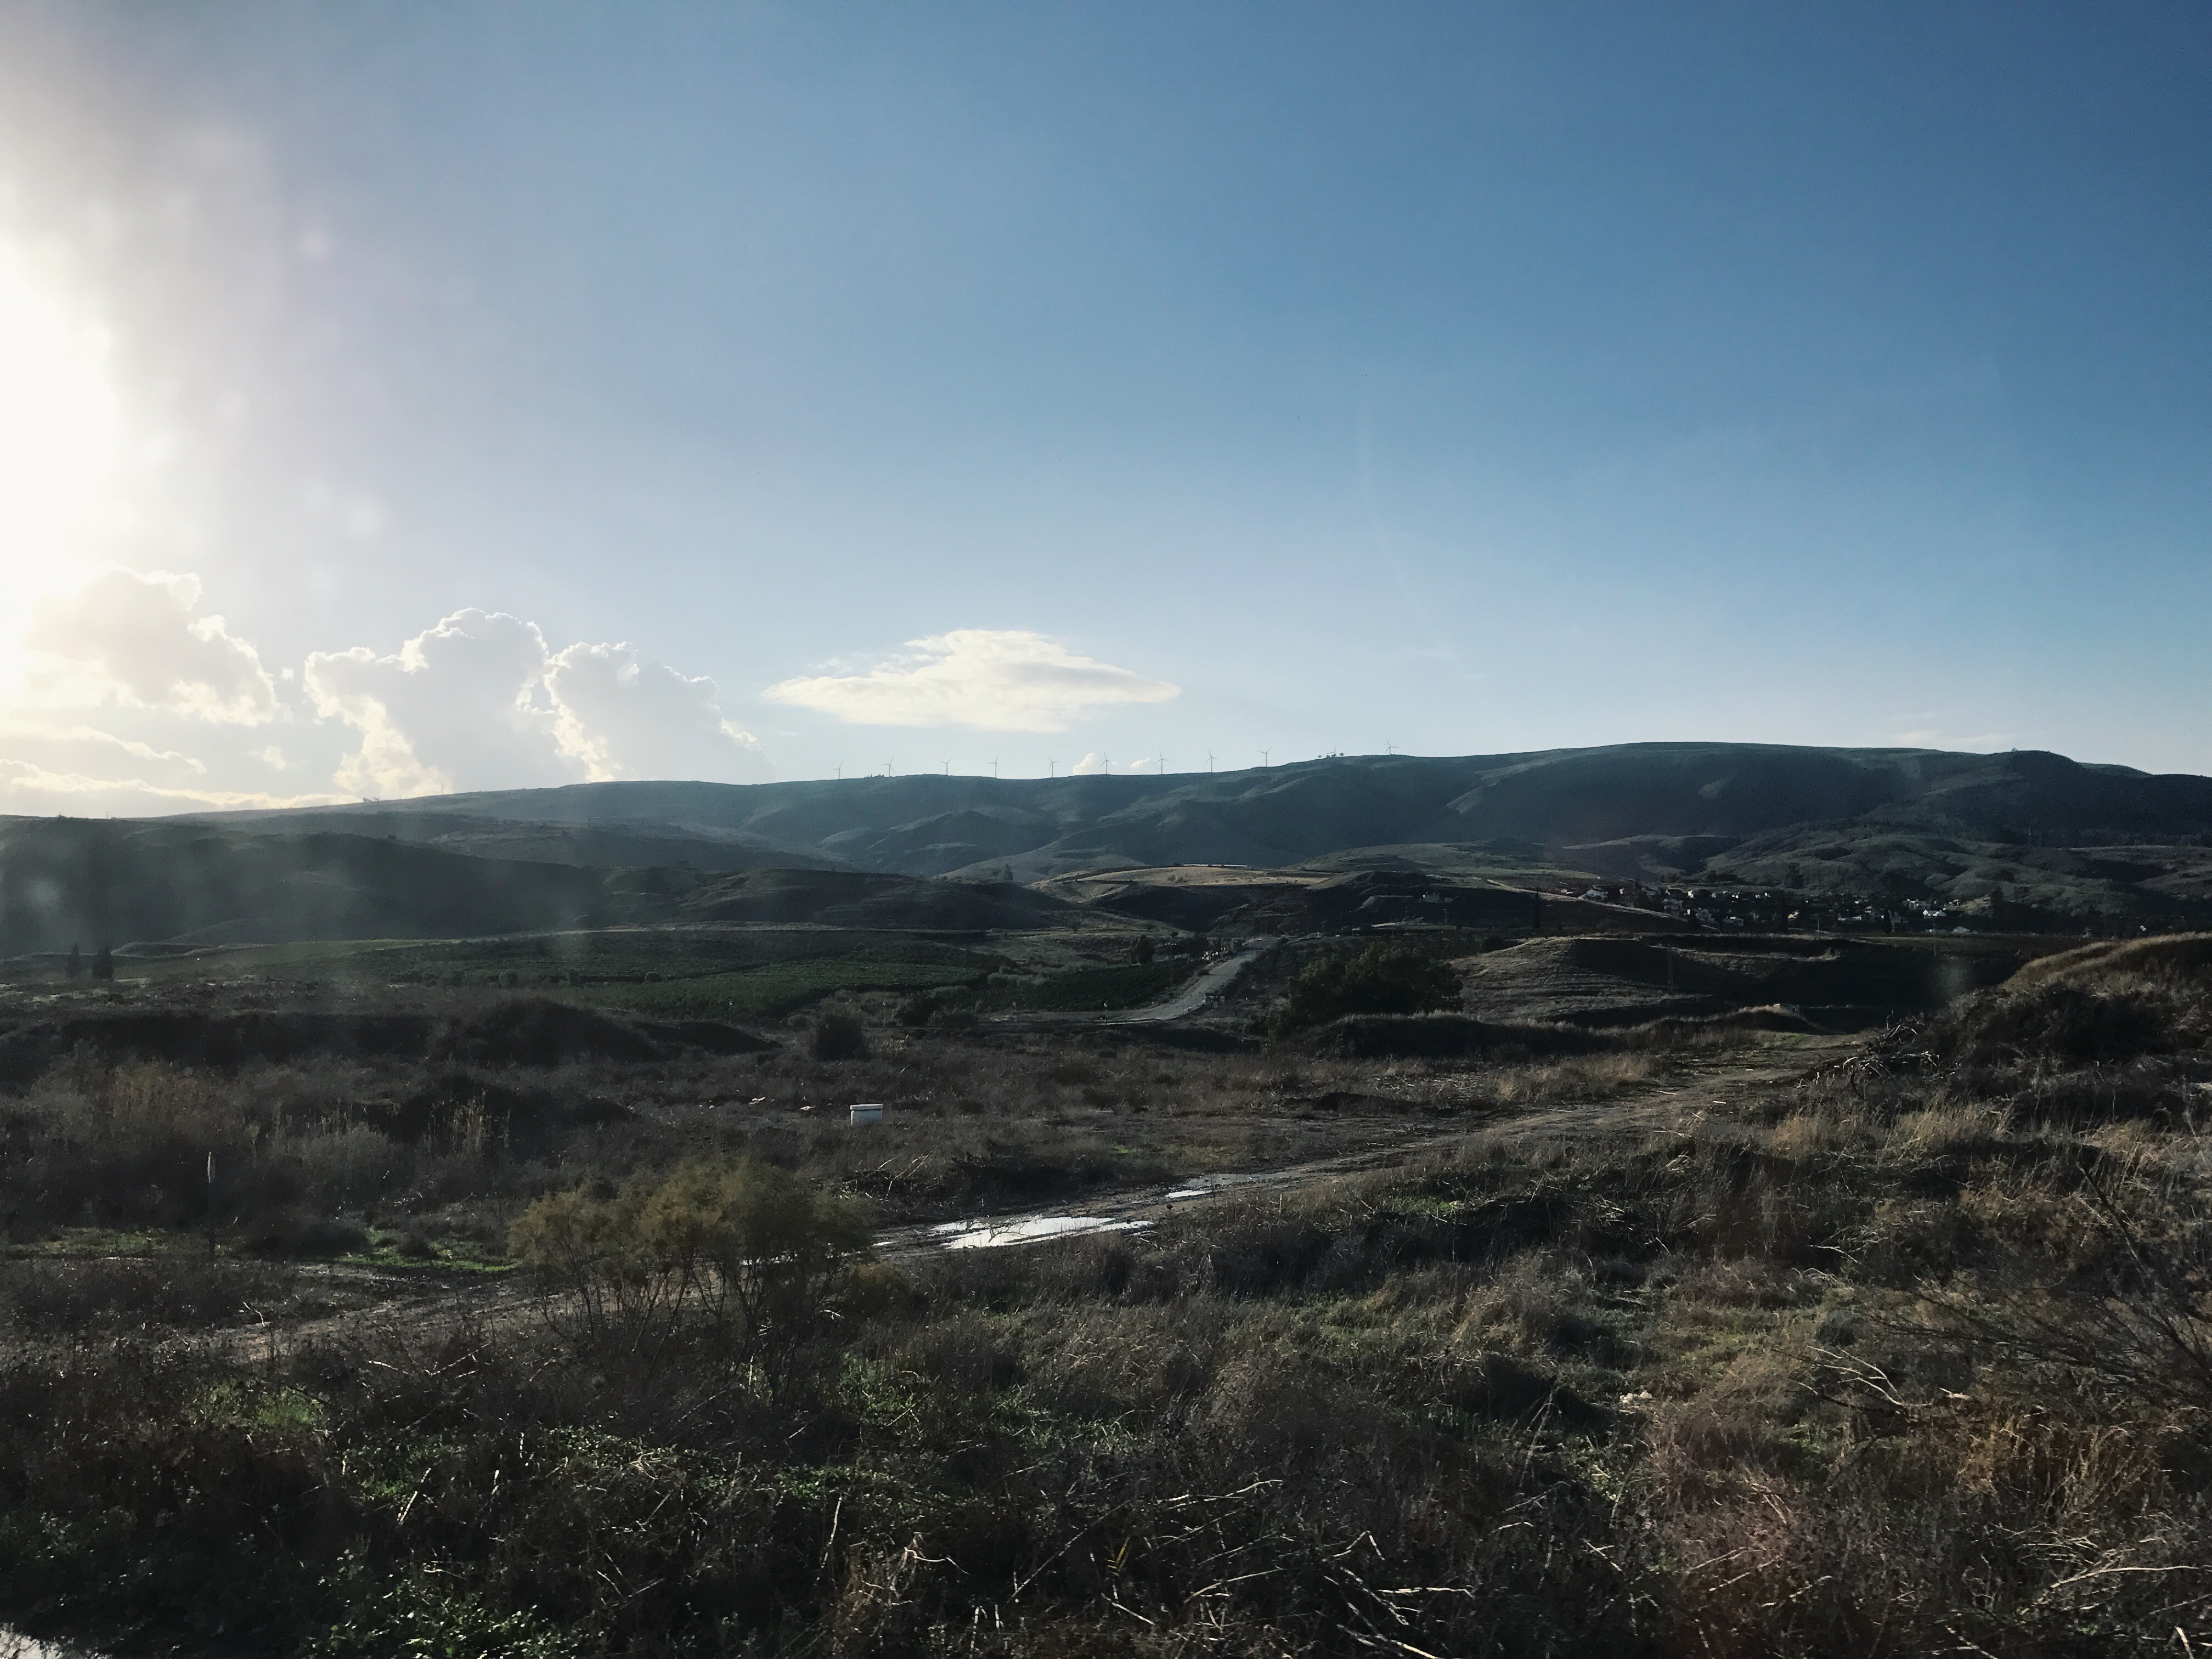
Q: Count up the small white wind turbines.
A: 11